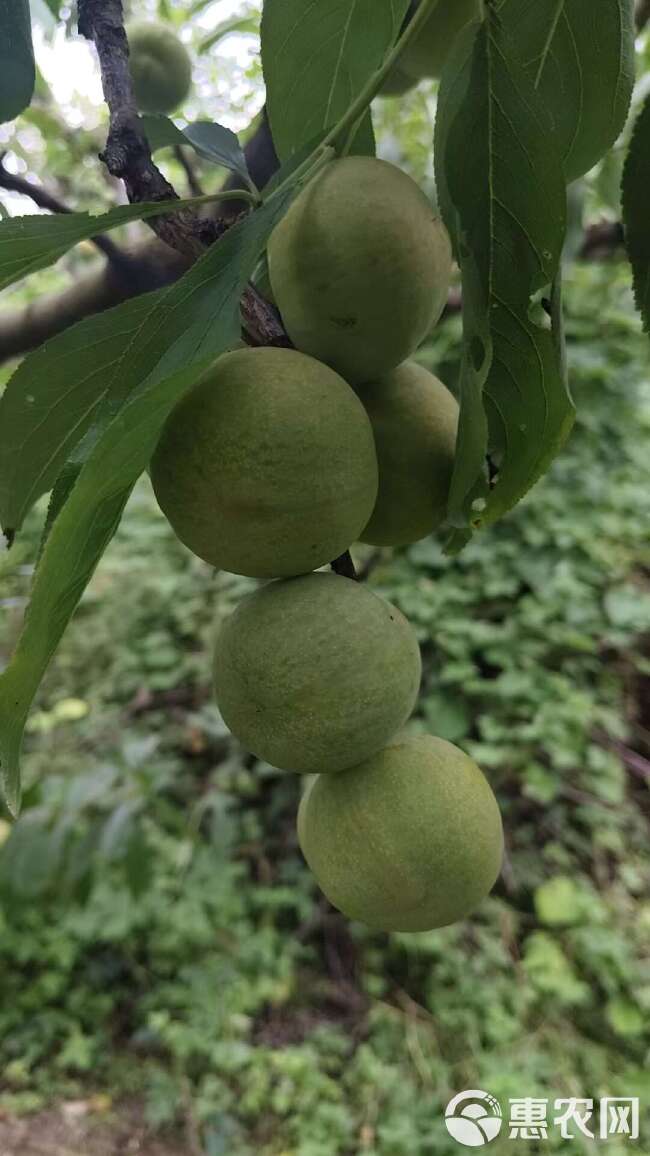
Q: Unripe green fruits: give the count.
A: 7